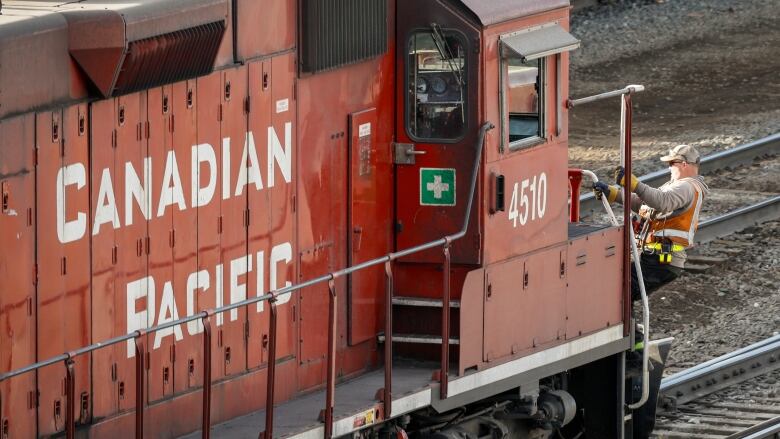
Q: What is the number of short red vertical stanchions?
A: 7